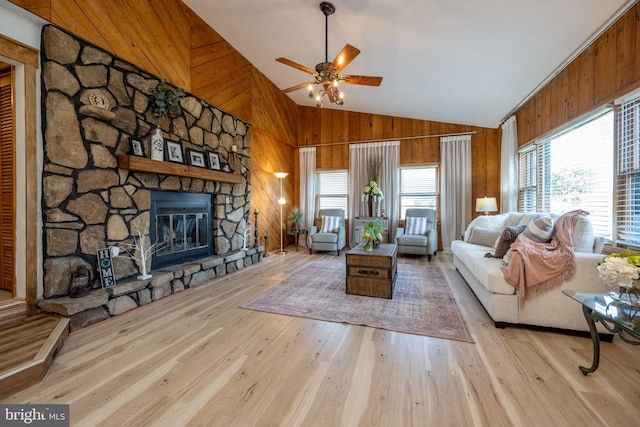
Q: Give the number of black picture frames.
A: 5